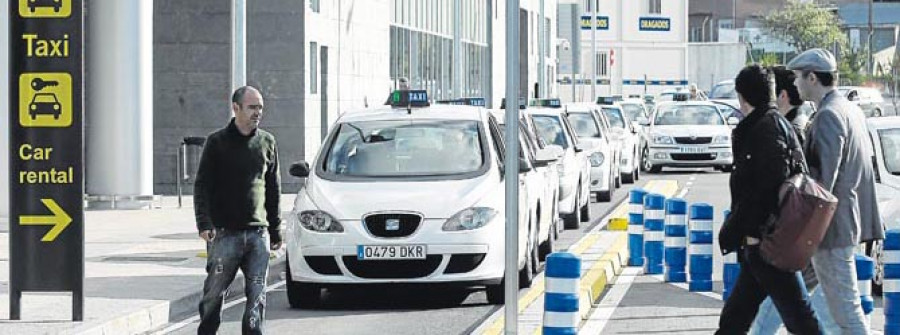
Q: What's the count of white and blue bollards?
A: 8